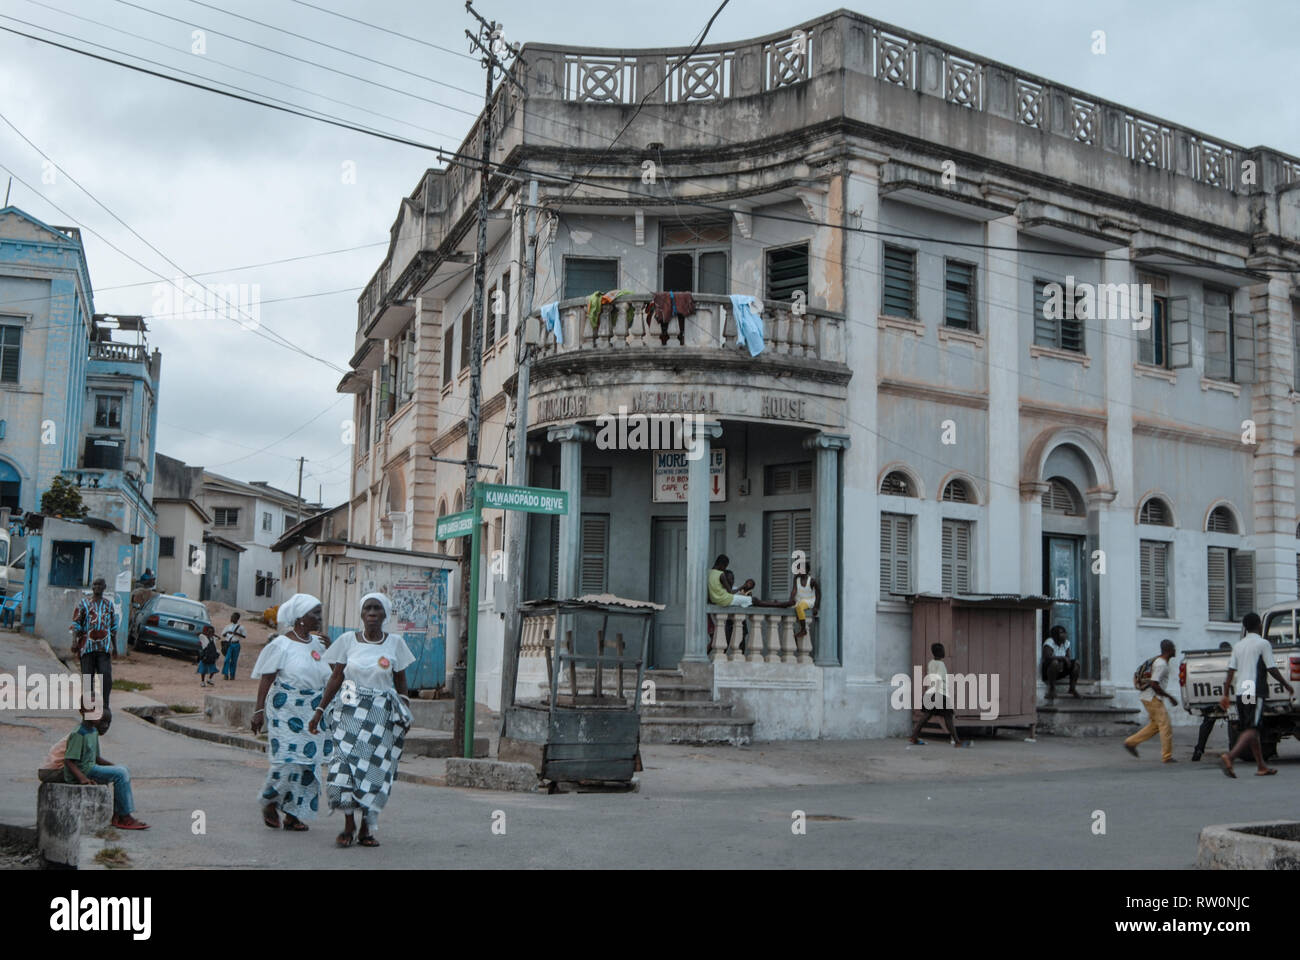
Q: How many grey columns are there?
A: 3